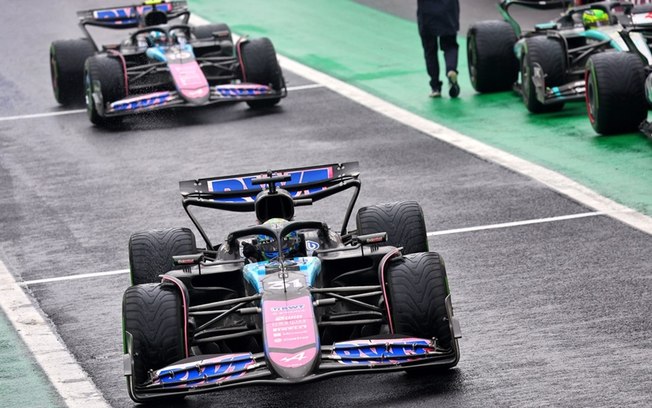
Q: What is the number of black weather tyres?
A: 11